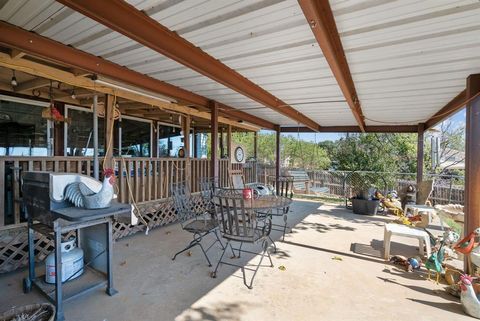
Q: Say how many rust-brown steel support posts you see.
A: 4